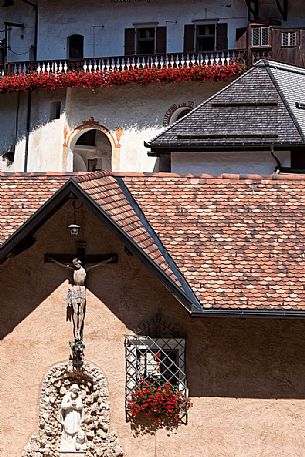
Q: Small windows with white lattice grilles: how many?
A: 2